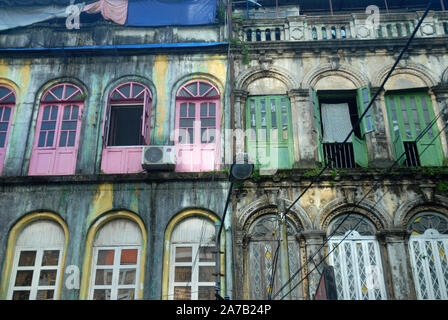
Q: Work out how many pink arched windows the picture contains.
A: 4